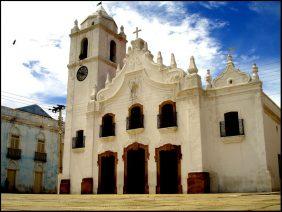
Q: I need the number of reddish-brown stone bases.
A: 3